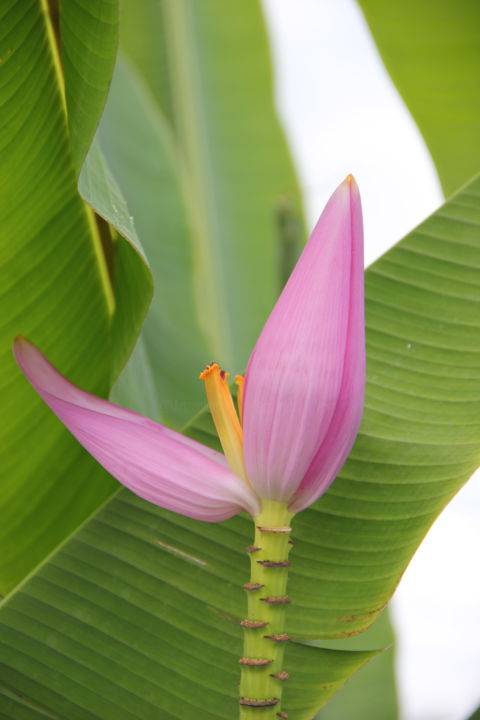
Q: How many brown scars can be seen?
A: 12